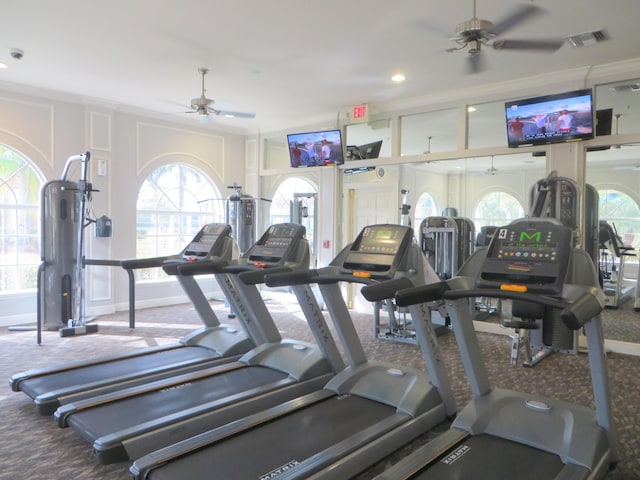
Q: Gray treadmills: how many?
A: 4